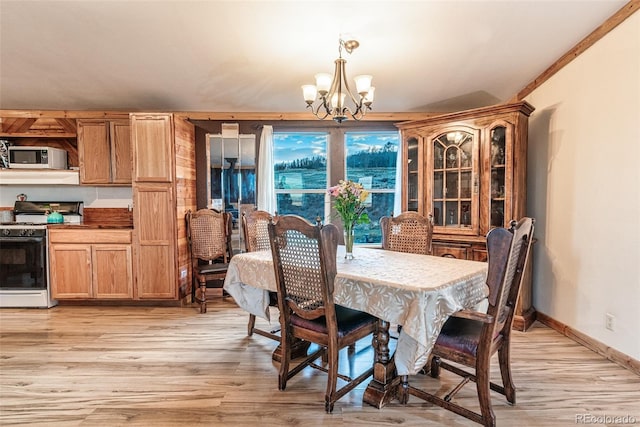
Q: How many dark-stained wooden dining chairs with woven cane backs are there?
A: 5